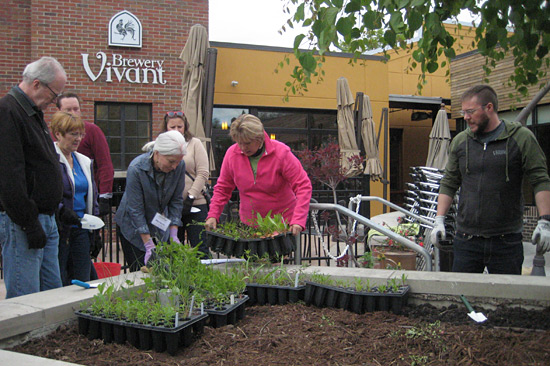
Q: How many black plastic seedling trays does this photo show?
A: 5